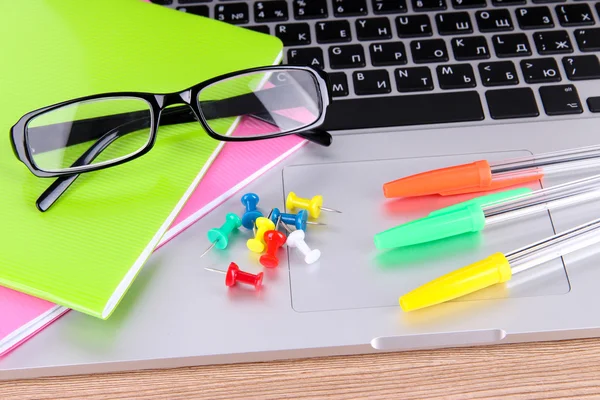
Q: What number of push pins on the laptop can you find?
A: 8